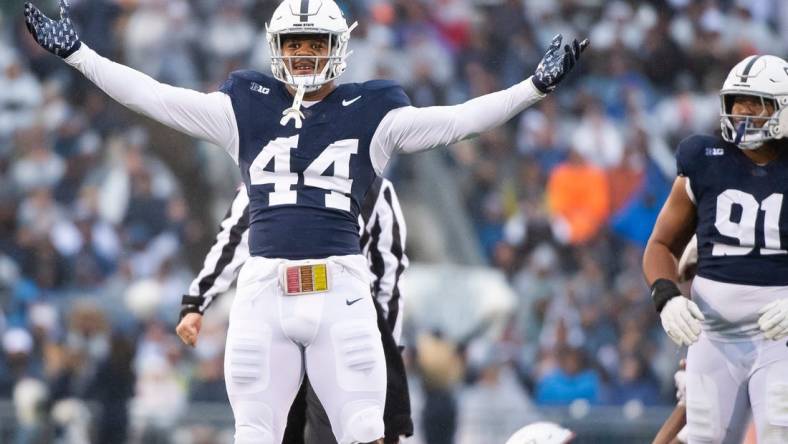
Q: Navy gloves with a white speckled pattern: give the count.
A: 2